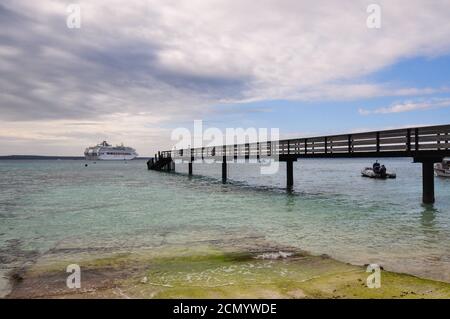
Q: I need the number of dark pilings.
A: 4